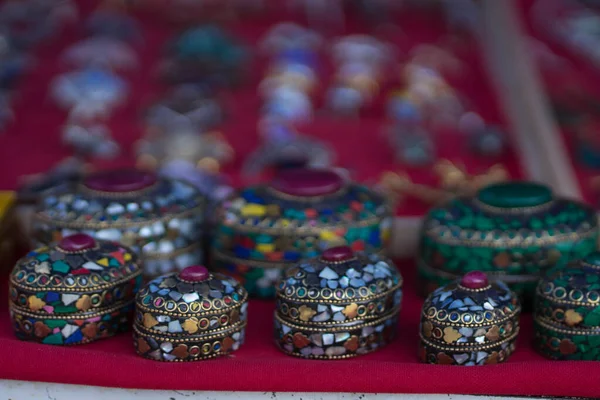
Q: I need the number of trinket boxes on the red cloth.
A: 8